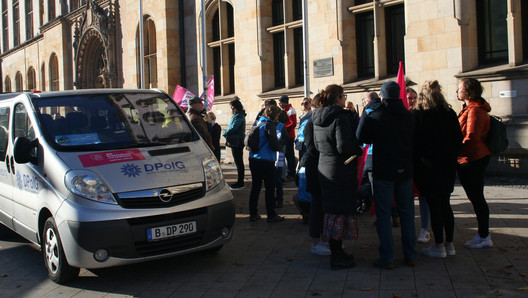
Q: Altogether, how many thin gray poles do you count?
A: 3